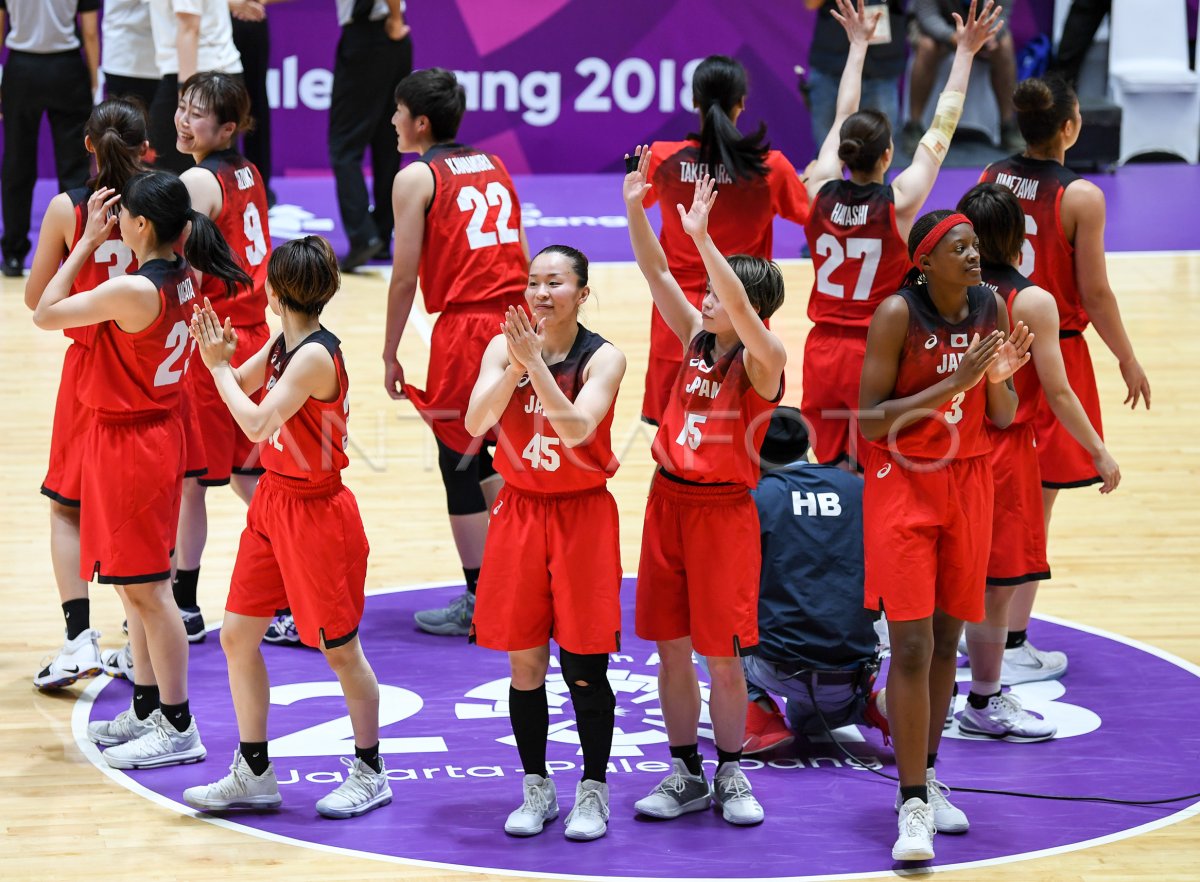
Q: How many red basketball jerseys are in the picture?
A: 12